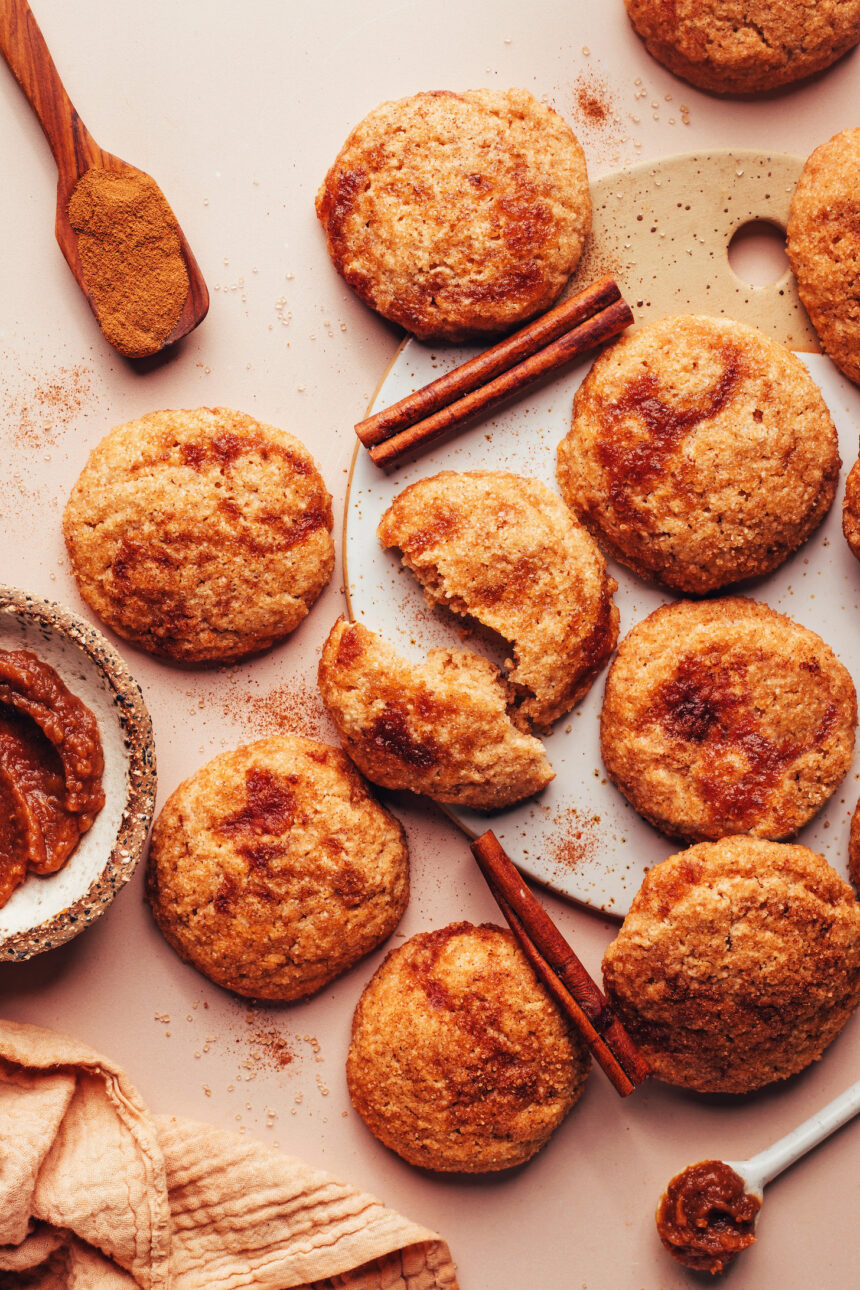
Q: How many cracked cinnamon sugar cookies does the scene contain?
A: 1